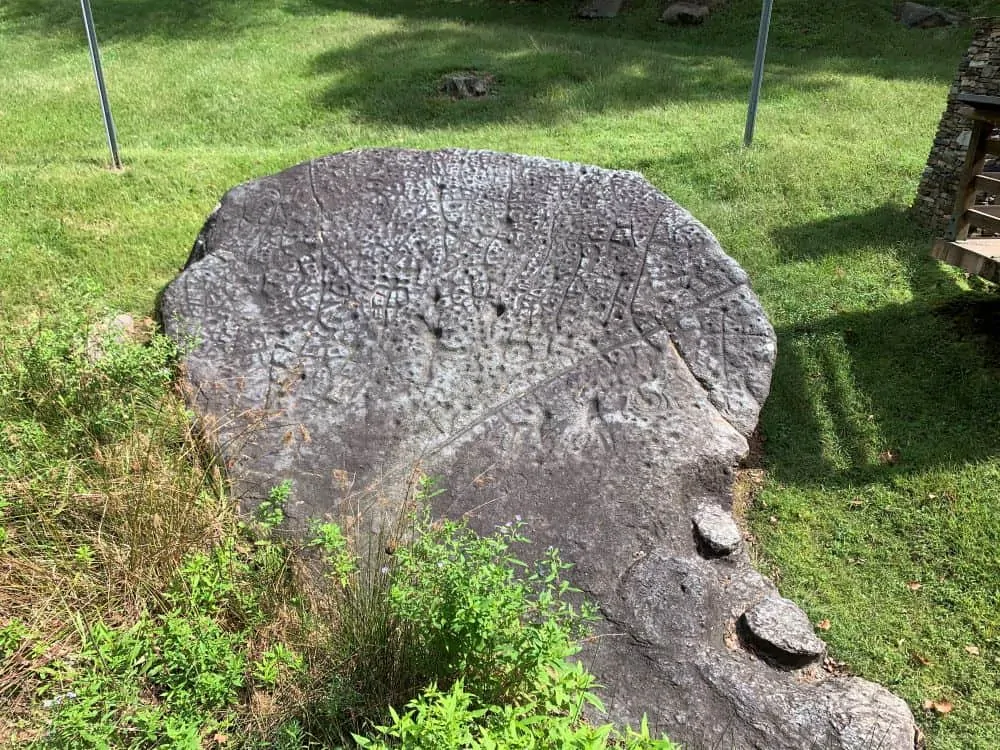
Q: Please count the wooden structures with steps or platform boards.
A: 1